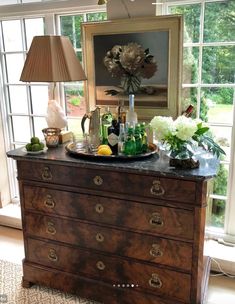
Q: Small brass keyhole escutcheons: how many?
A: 4